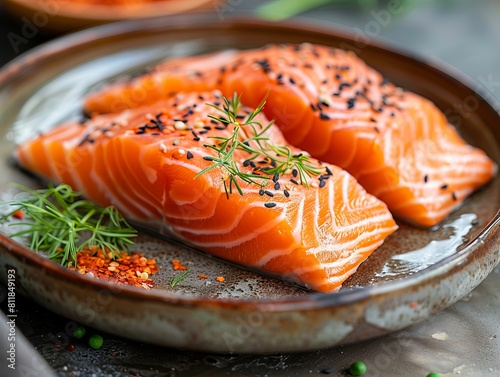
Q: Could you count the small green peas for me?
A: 4